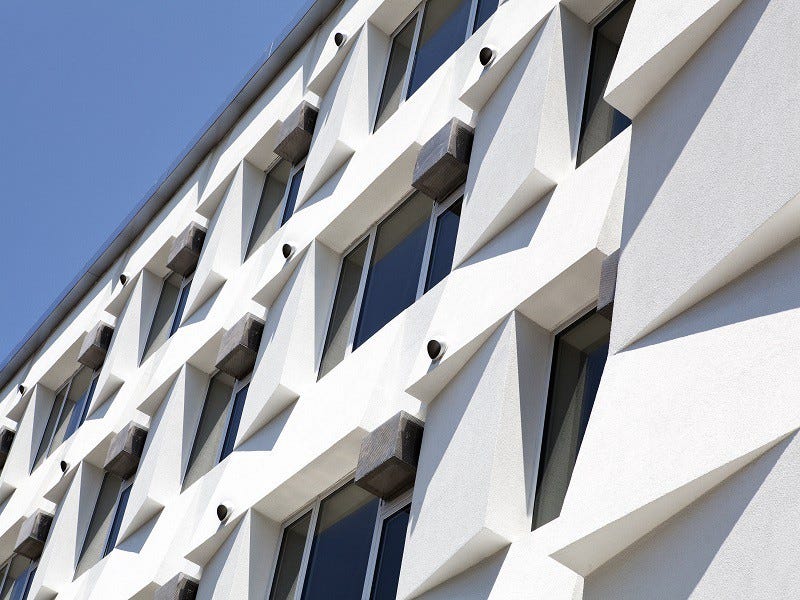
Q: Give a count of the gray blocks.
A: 11